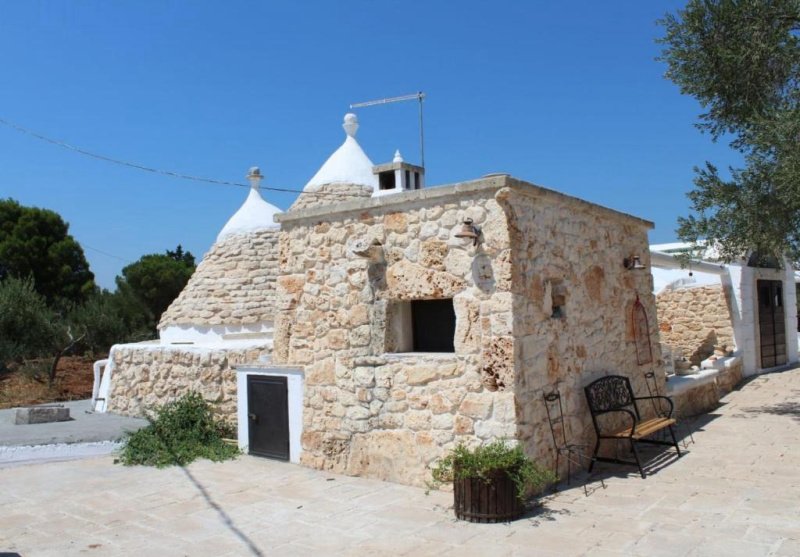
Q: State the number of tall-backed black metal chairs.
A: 2